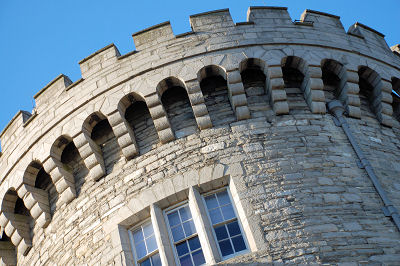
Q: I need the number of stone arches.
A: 12